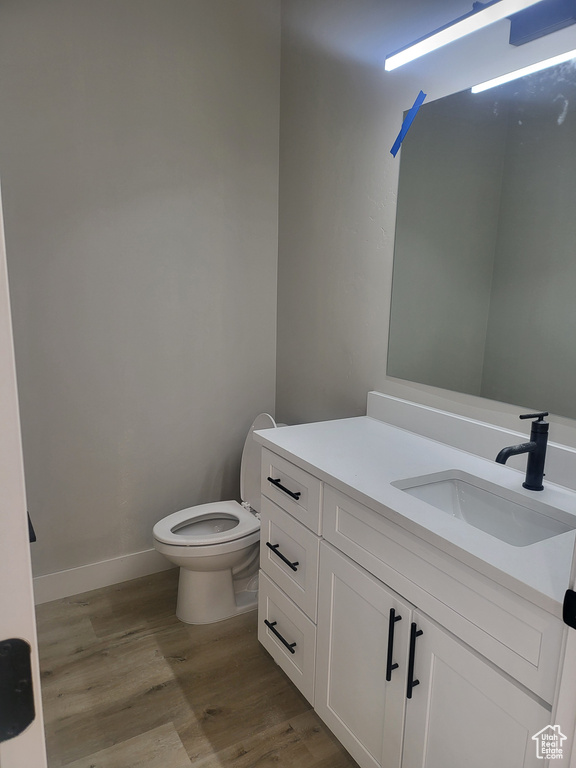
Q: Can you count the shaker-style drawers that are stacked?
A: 3